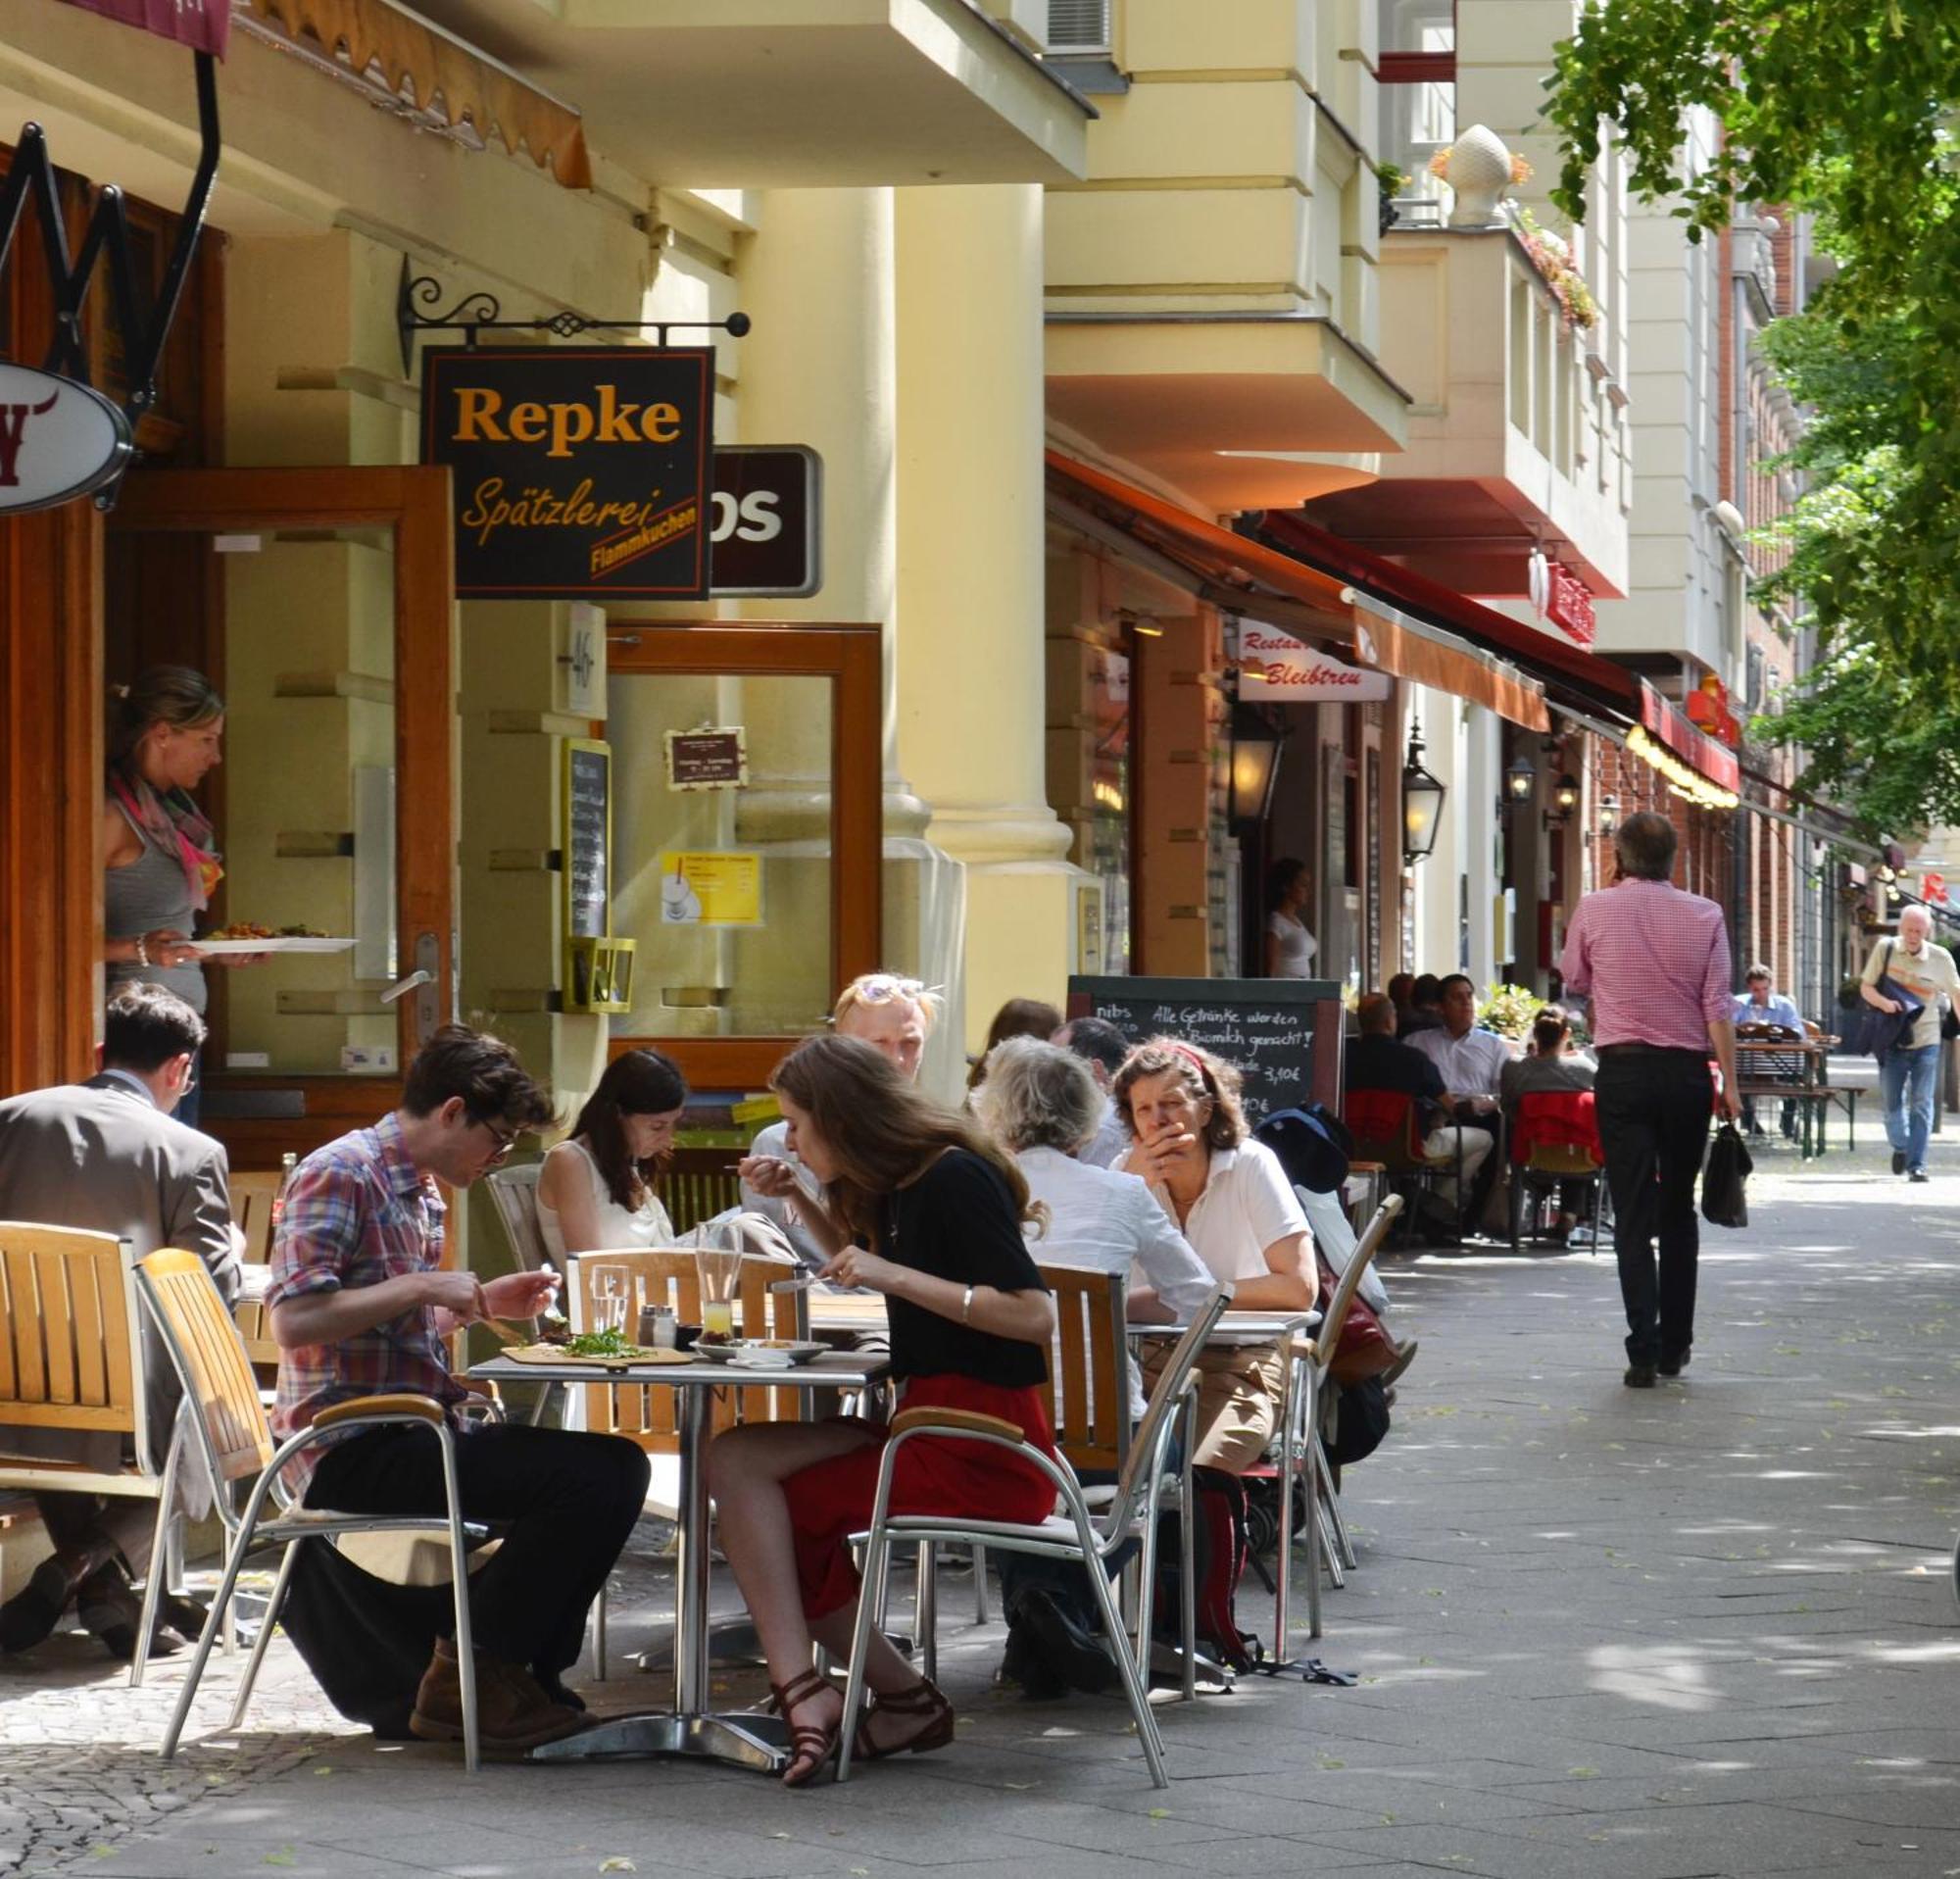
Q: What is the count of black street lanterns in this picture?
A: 5